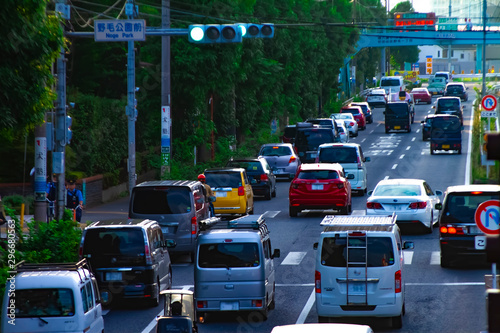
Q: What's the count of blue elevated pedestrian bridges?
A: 1